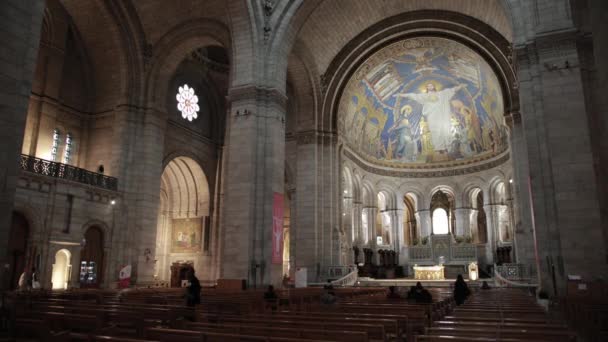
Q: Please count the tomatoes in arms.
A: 0